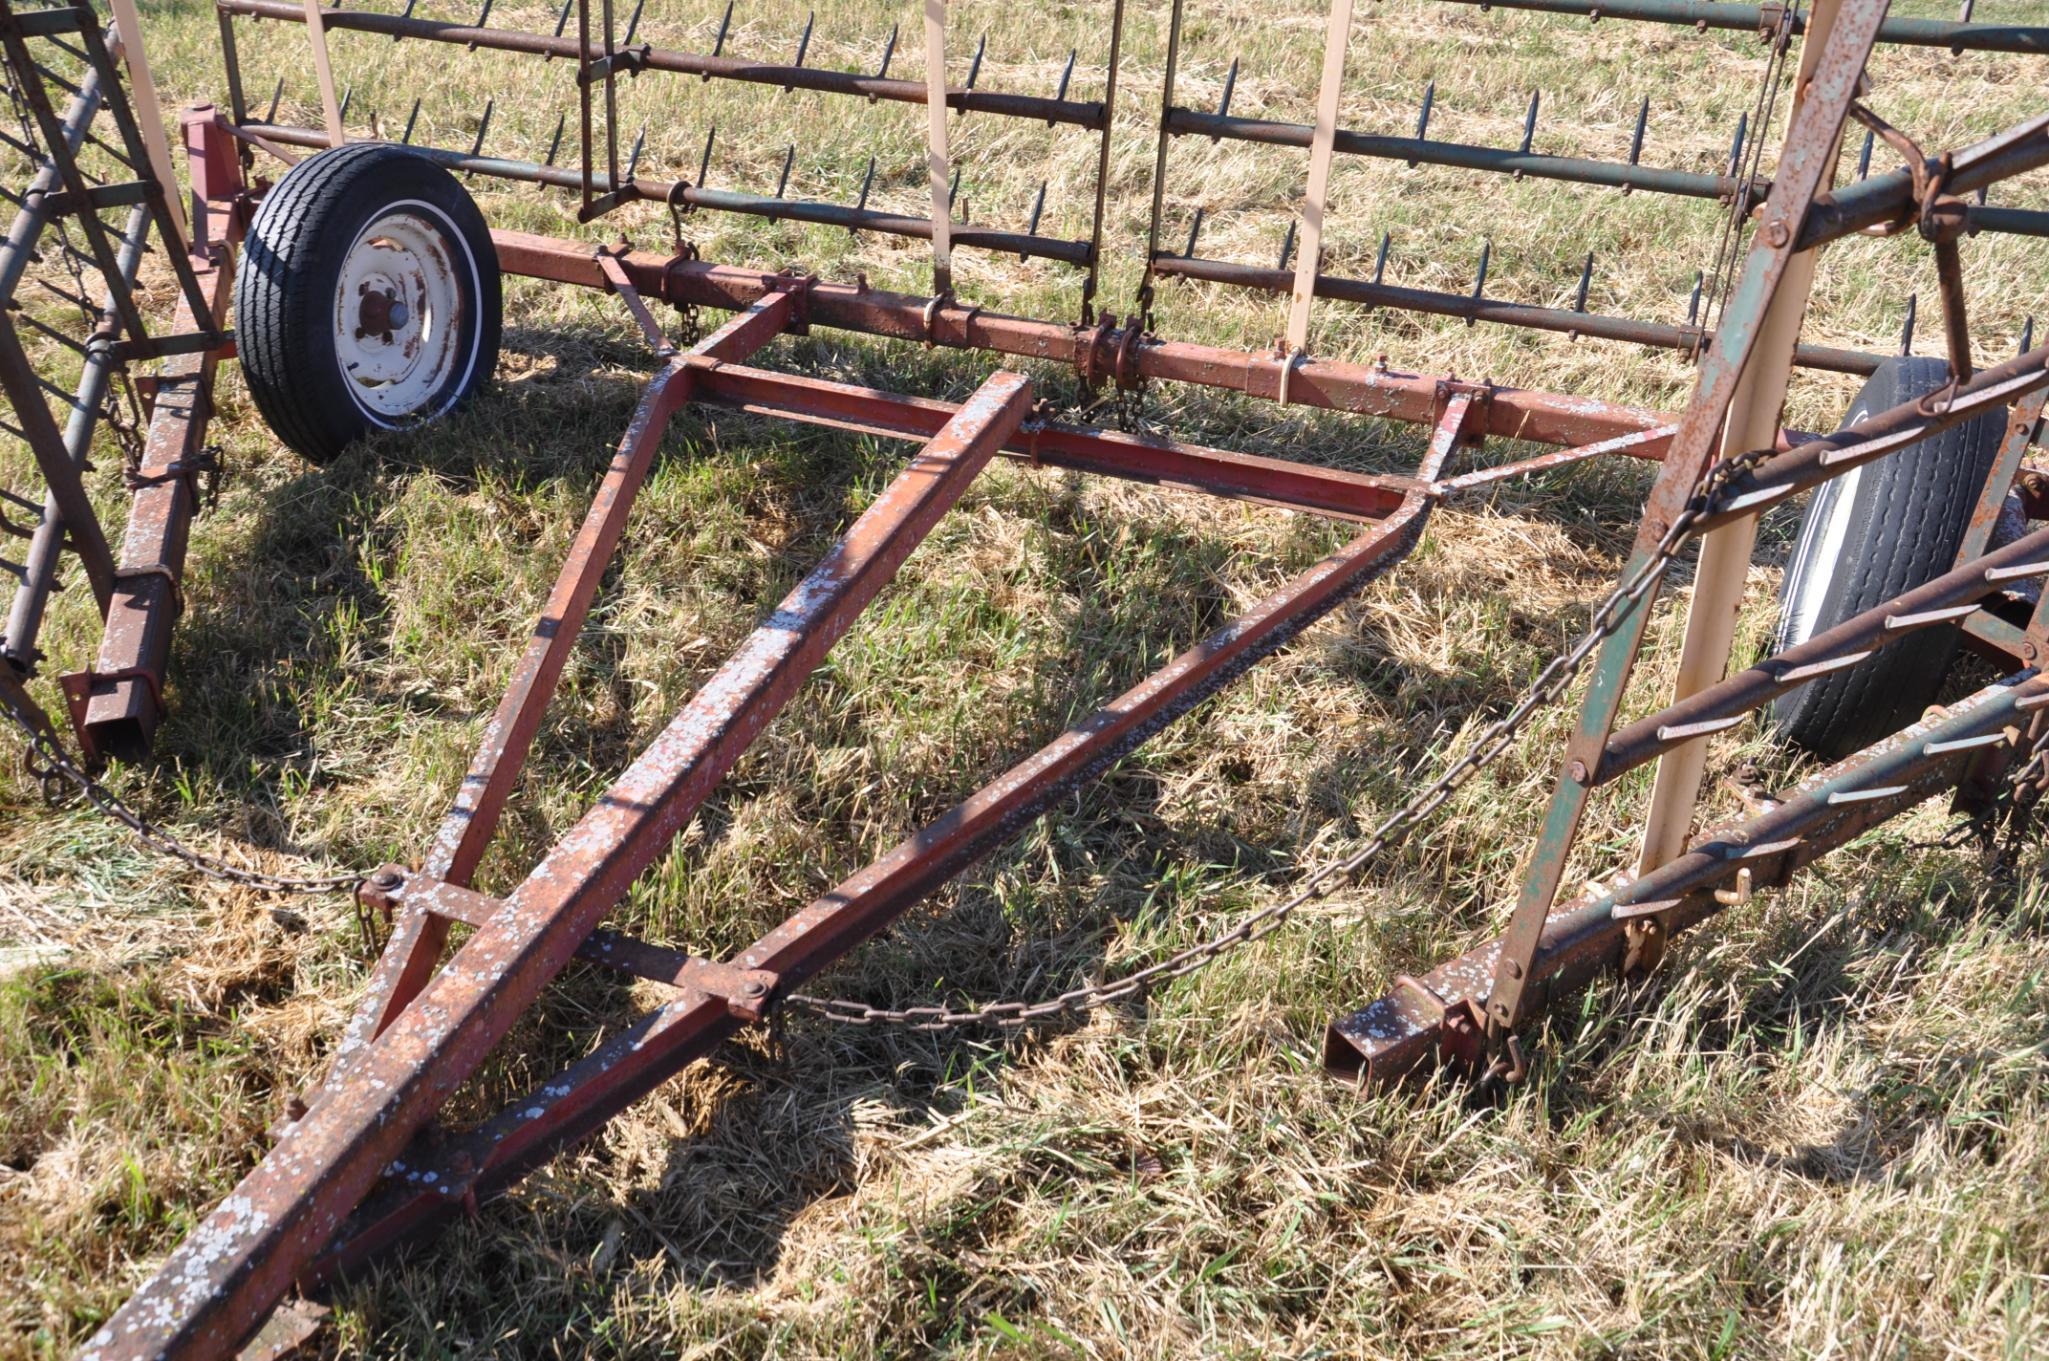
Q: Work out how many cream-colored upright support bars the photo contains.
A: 5